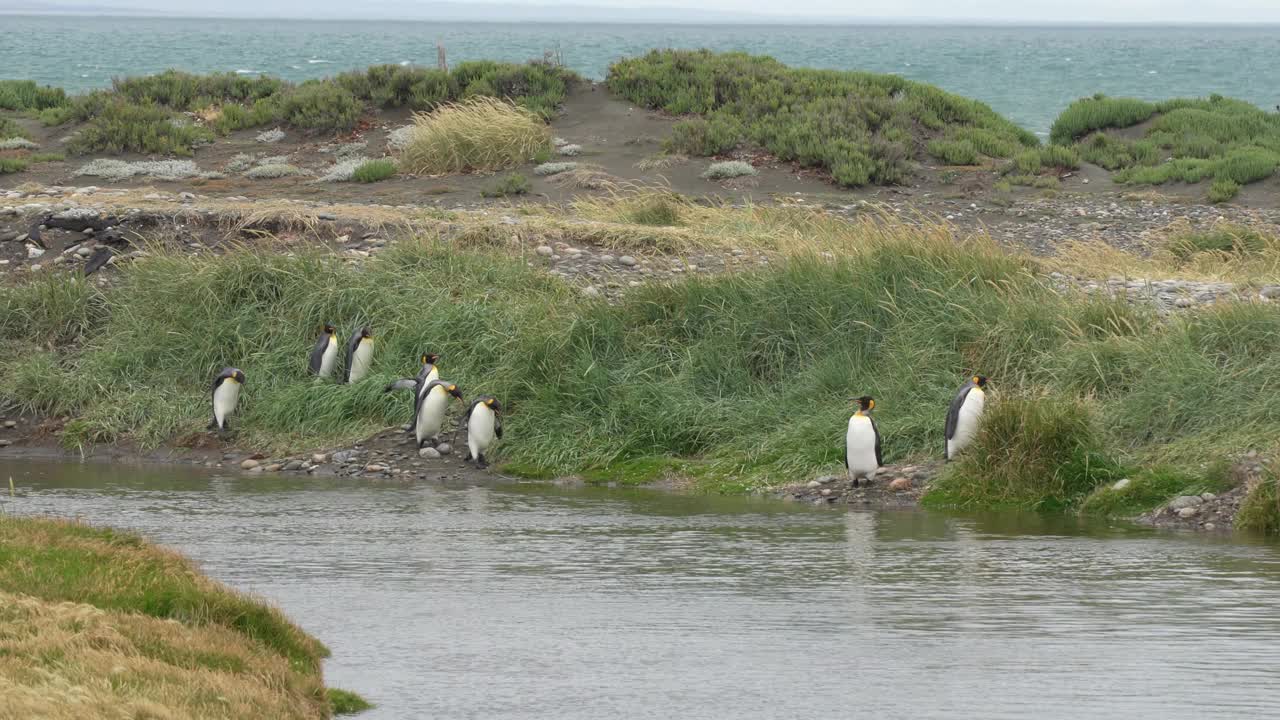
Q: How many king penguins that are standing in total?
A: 8